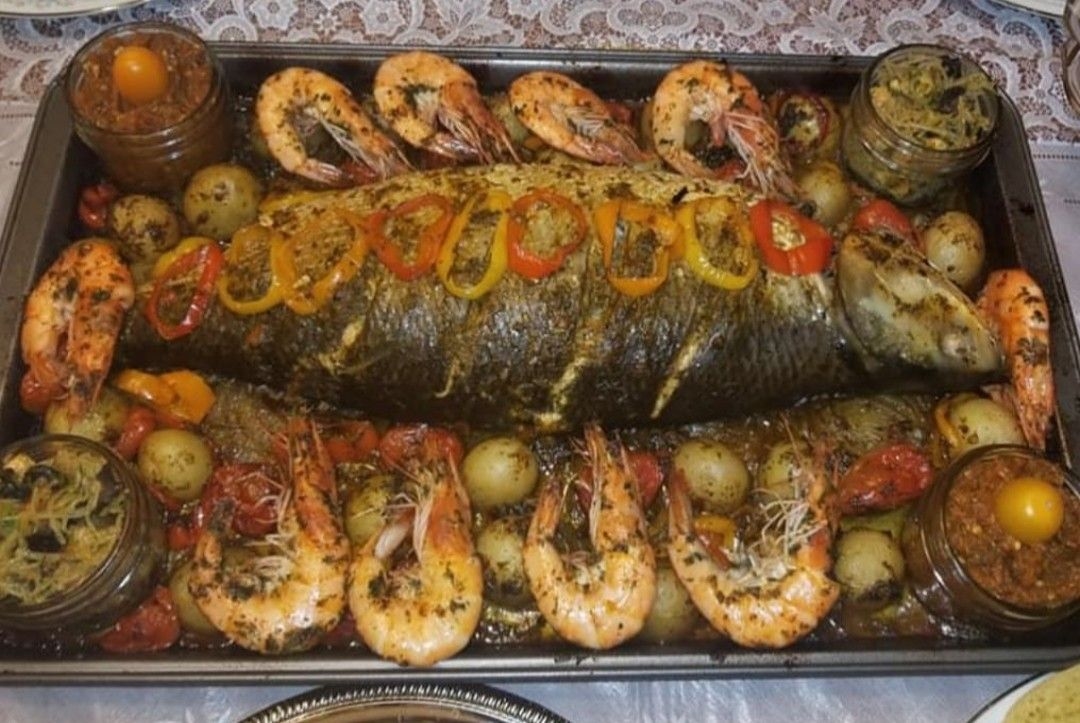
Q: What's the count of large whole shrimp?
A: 10